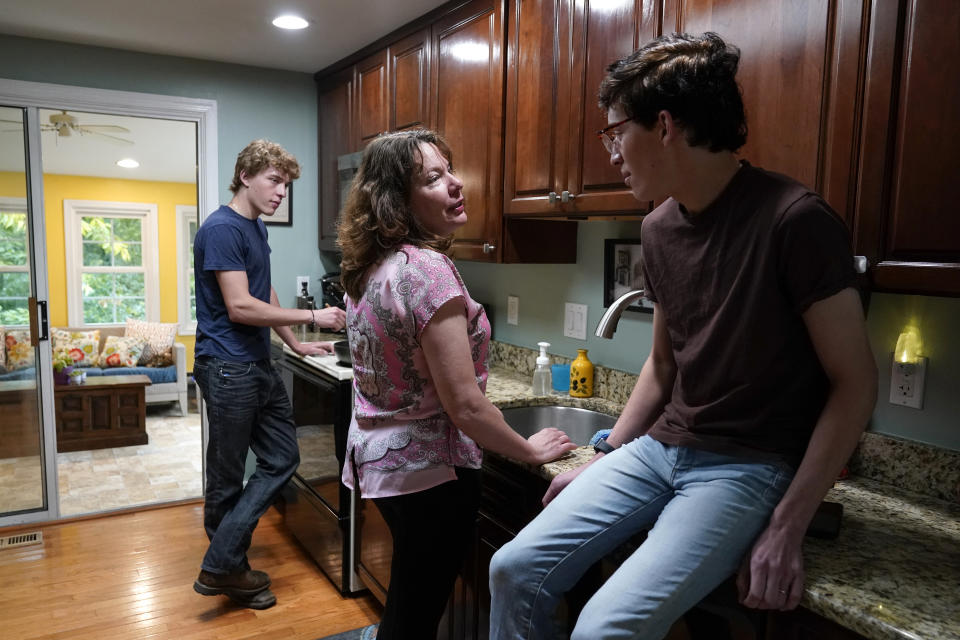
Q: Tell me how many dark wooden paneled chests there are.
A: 1